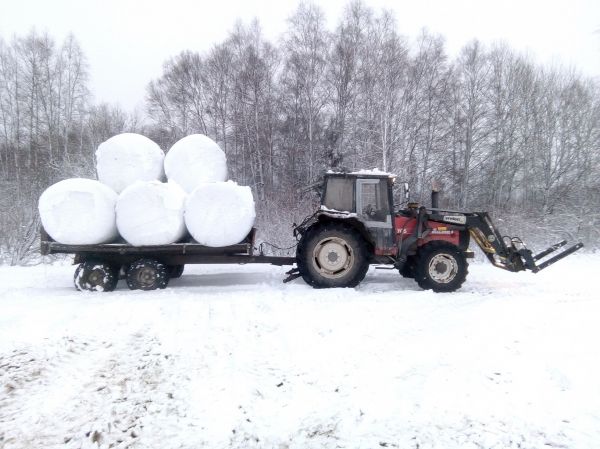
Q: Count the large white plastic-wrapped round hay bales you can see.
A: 5